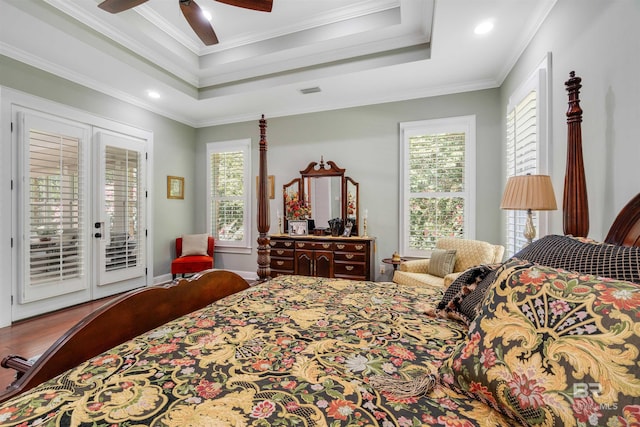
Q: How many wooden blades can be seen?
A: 3